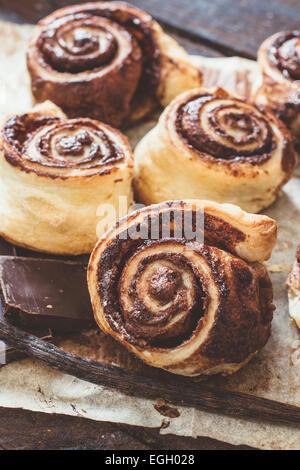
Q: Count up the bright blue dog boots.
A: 0